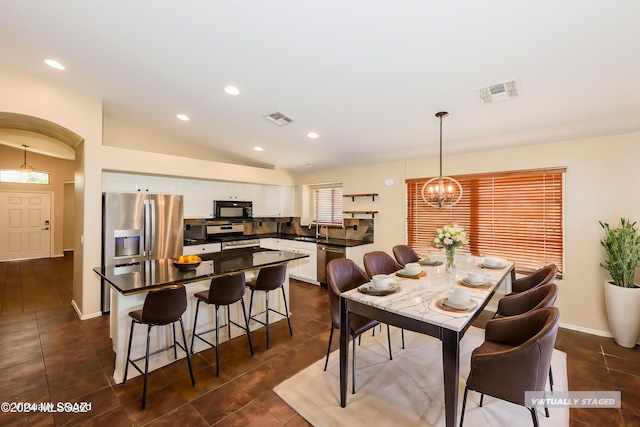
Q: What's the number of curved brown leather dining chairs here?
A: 6